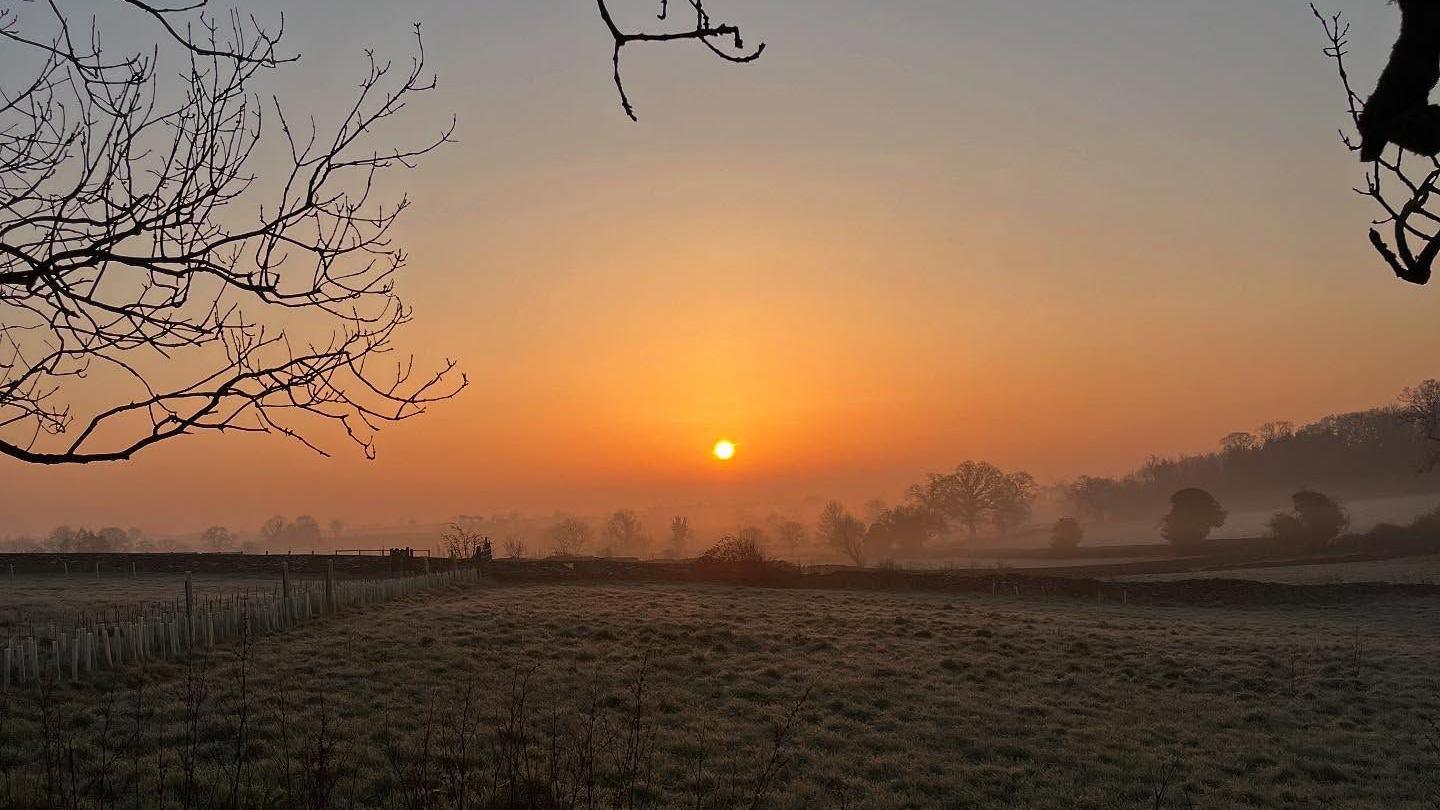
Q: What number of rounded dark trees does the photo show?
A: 3